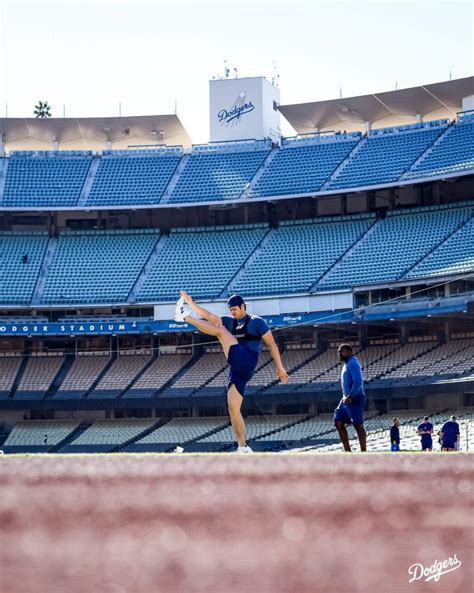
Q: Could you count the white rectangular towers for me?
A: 1